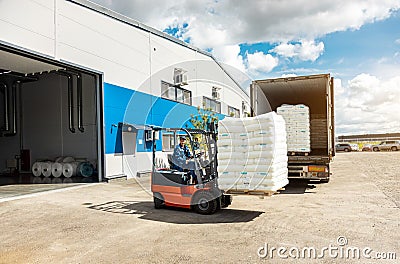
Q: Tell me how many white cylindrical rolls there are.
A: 4